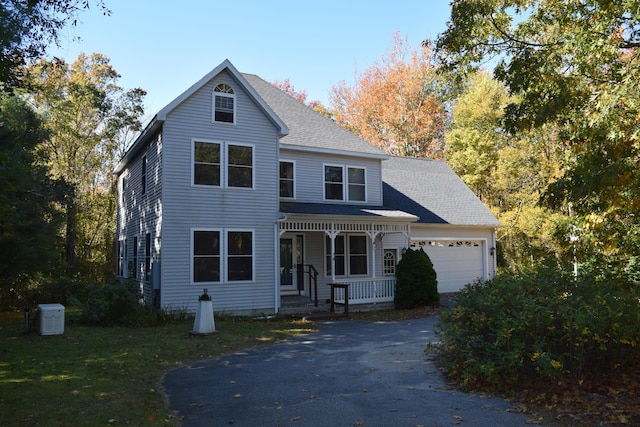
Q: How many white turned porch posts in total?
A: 3